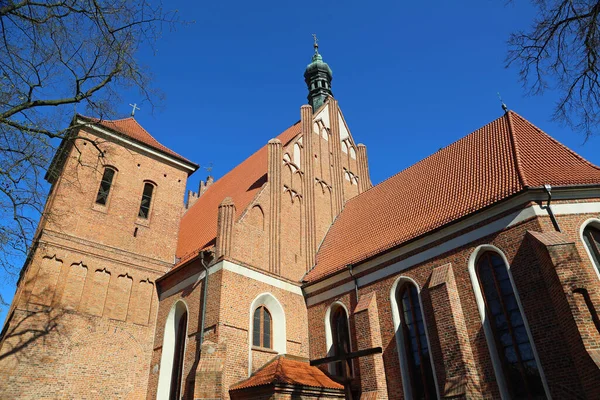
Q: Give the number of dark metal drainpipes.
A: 3